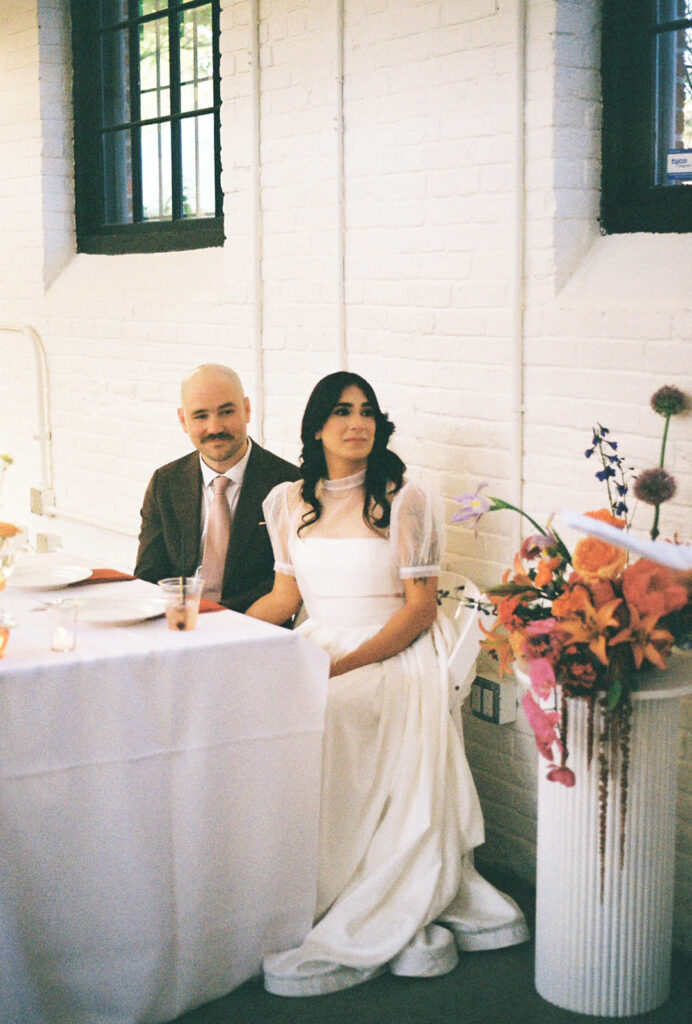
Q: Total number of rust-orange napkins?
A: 2